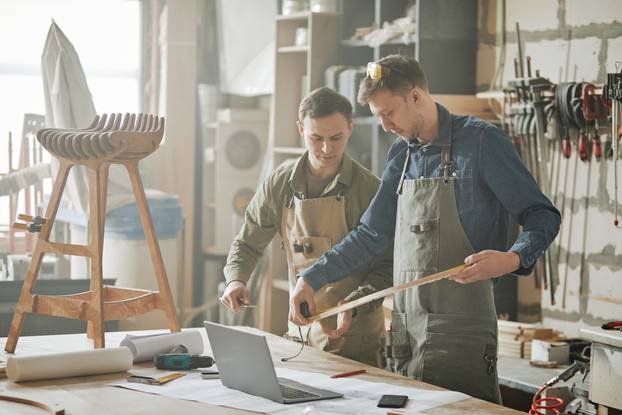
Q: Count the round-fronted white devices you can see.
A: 2